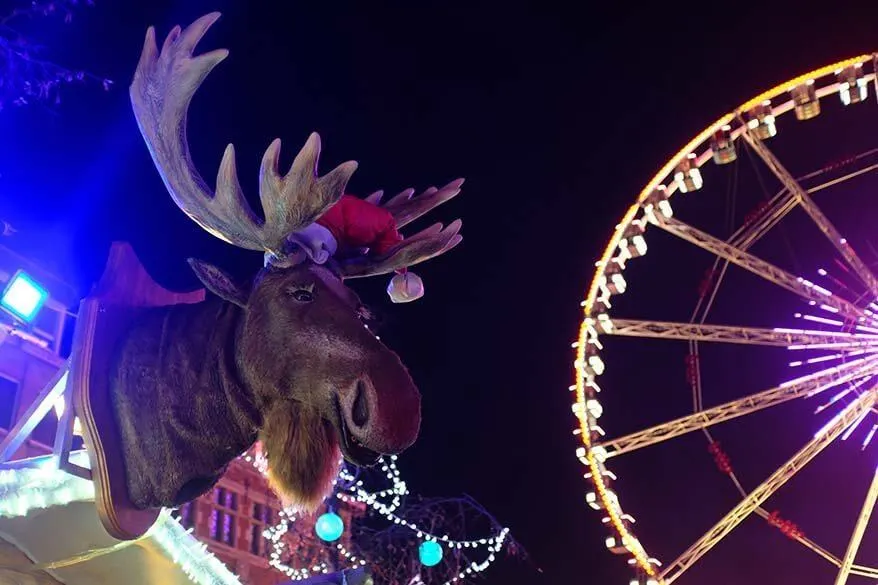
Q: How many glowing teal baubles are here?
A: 2